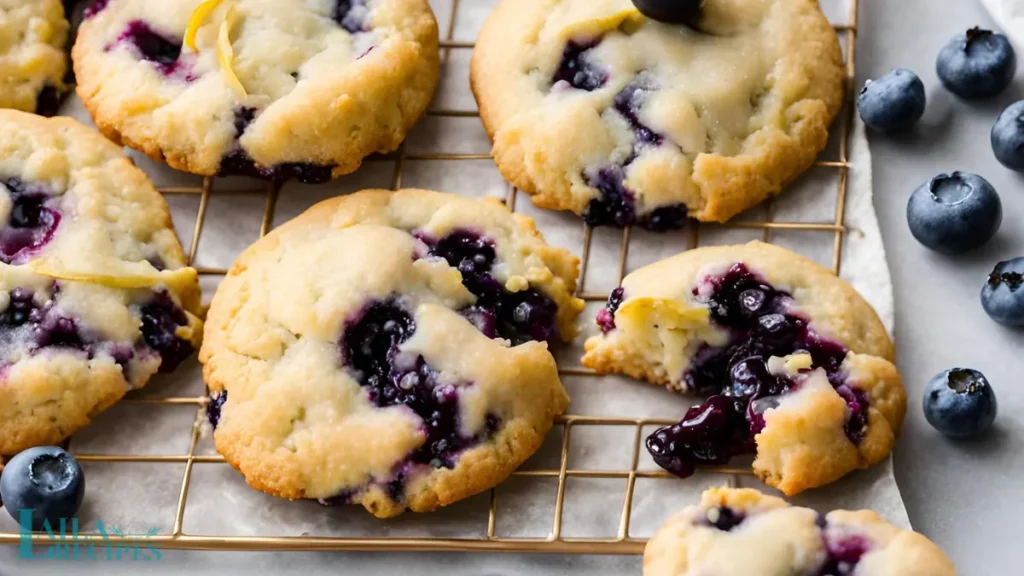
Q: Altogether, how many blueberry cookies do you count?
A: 7